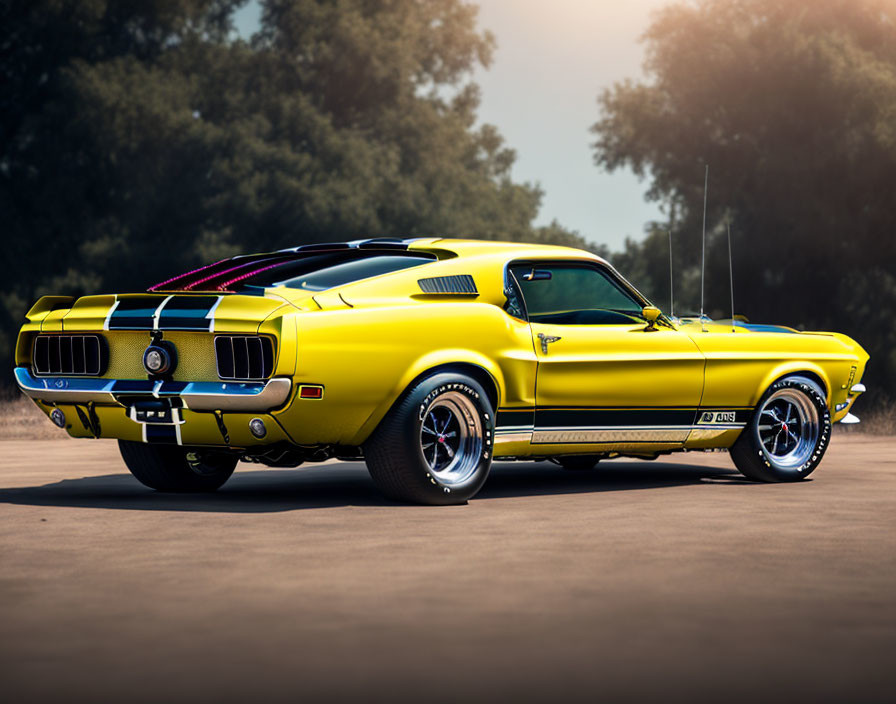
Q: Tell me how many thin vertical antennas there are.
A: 3